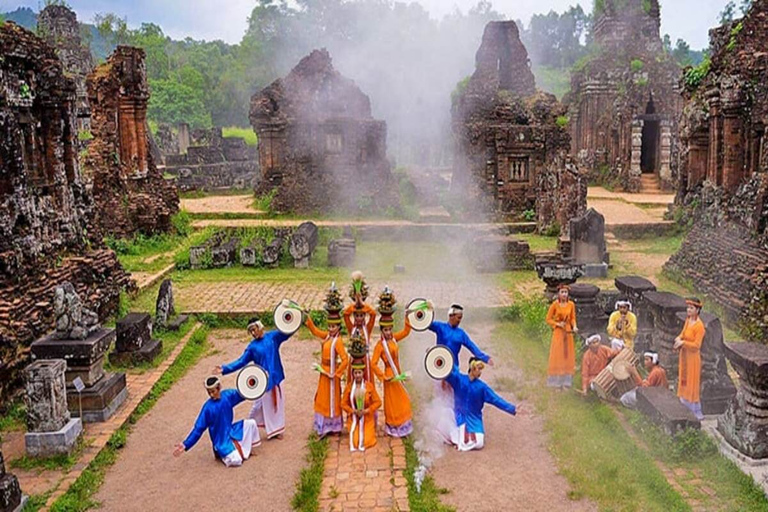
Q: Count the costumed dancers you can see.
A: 8